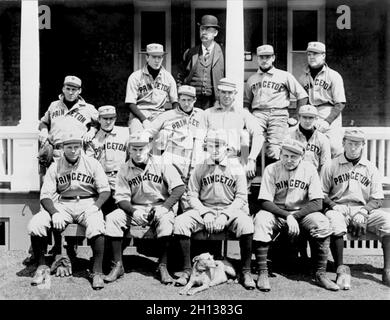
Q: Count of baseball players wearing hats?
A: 13